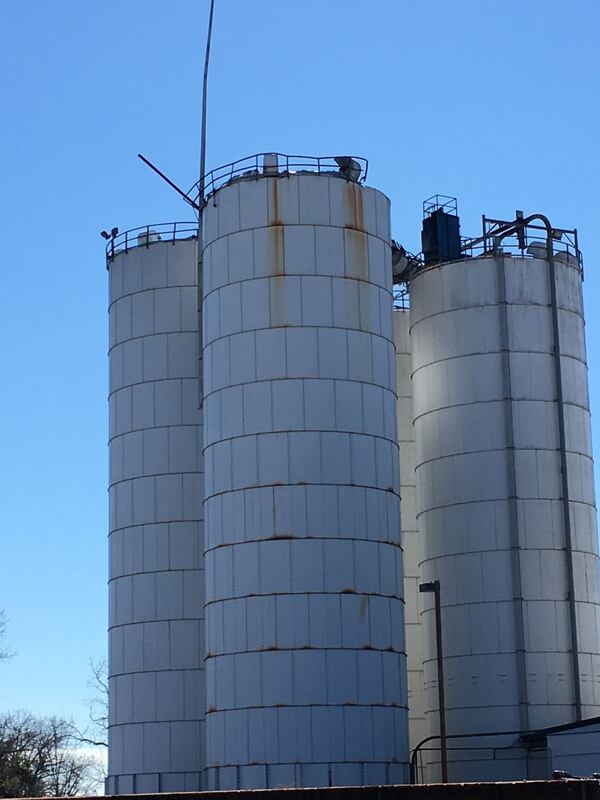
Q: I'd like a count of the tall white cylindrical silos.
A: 4